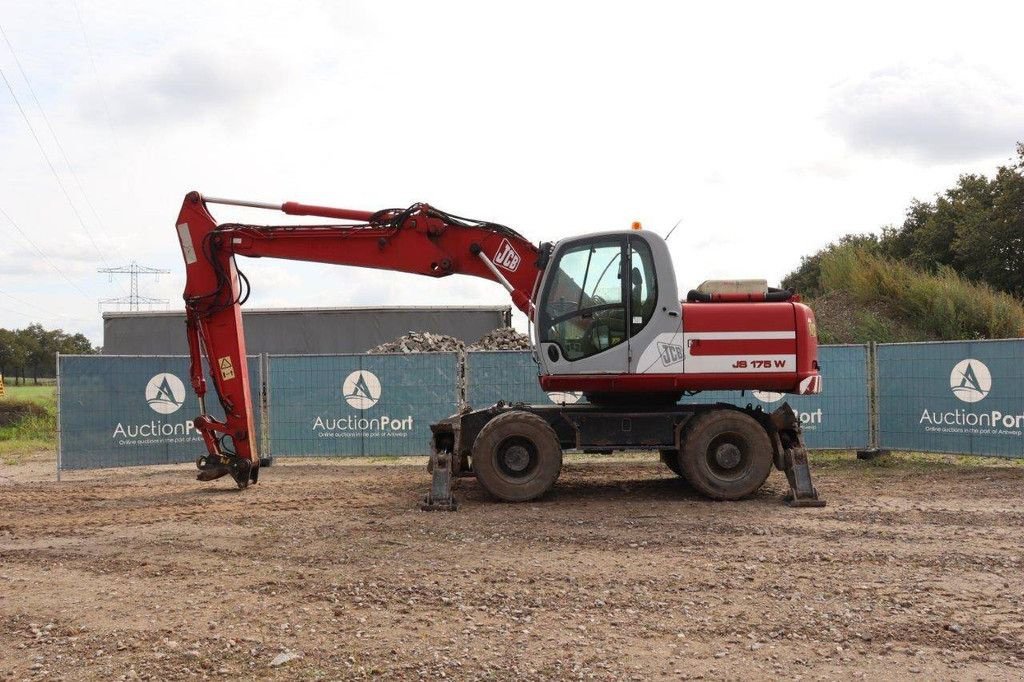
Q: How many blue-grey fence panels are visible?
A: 5